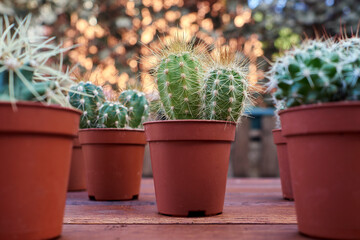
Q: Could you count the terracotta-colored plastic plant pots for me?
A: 6